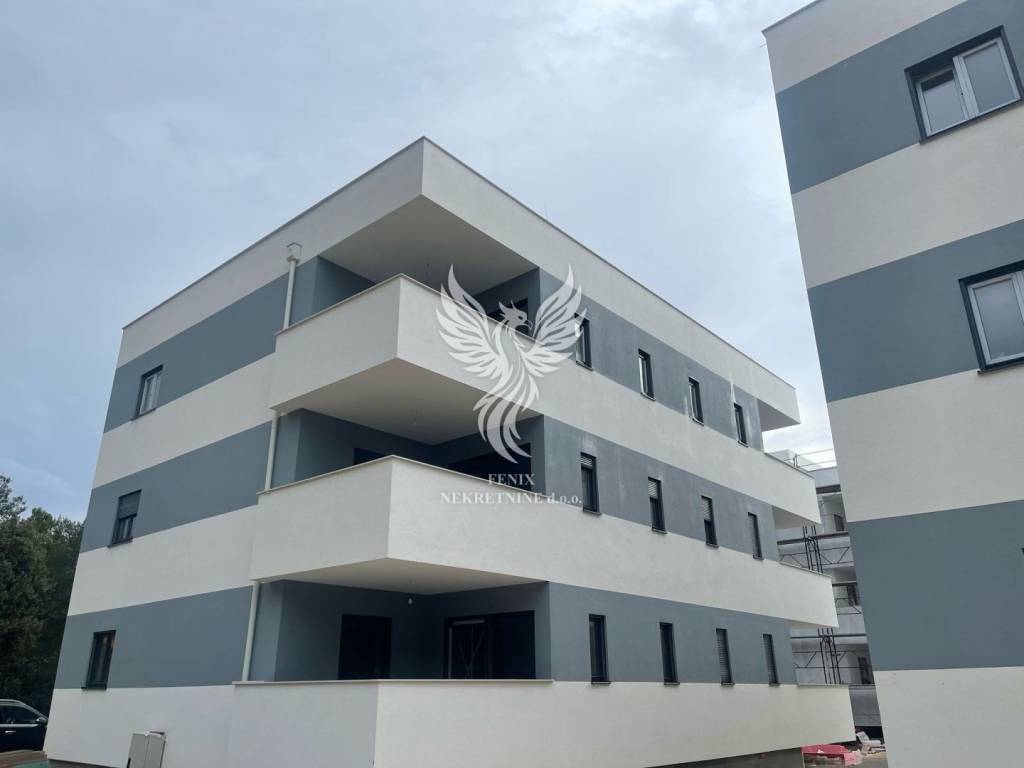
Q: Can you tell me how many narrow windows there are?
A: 12